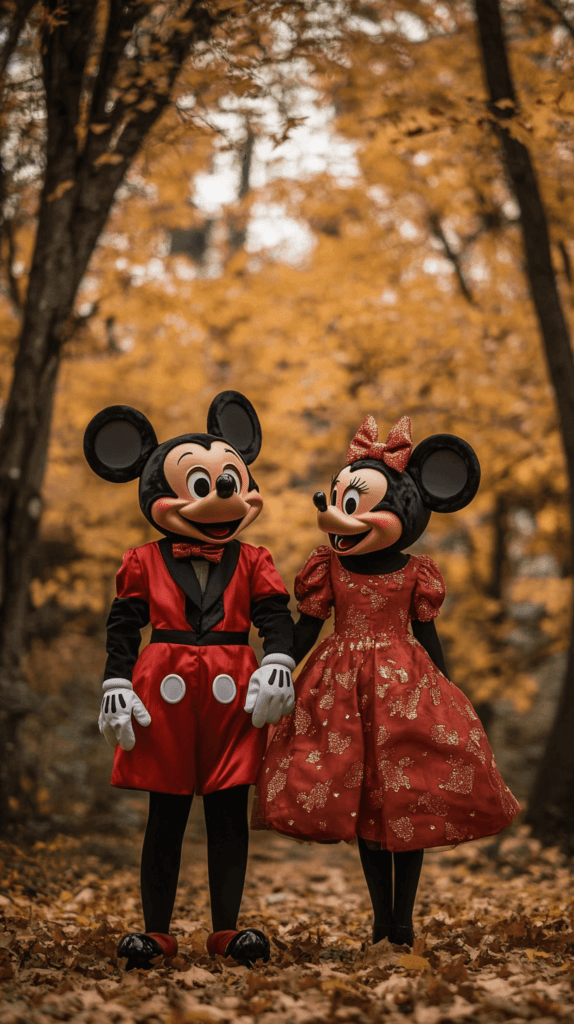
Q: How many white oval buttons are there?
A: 2